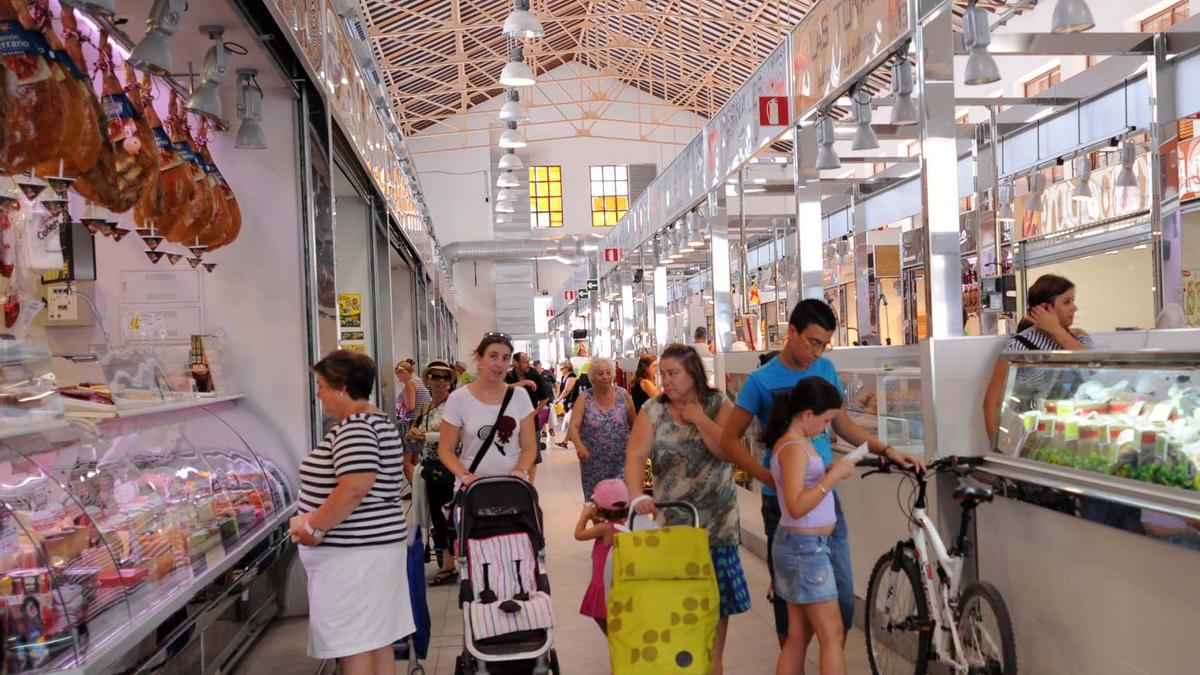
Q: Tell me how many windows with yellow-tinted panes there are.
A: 2